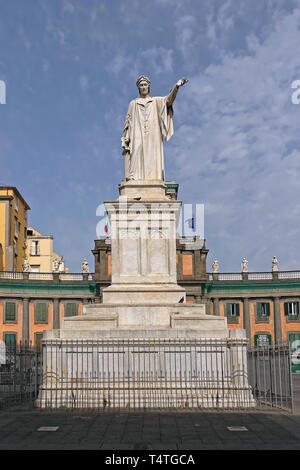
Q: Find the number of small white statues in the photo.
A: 6